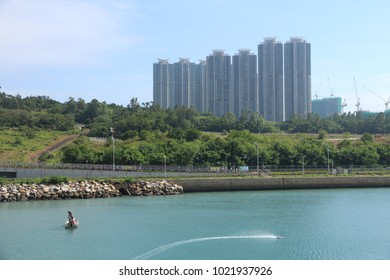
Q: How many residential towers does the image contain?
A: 7